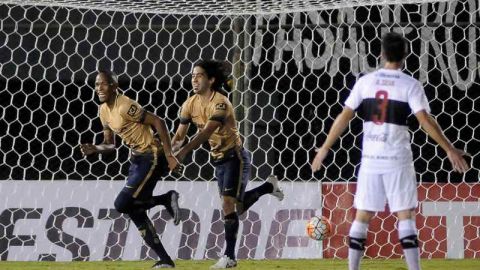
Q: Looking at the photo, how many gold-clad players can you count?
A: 2